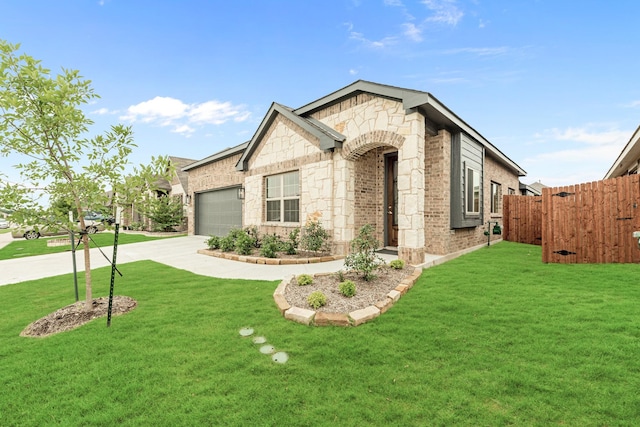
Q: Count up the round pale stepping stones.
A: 4